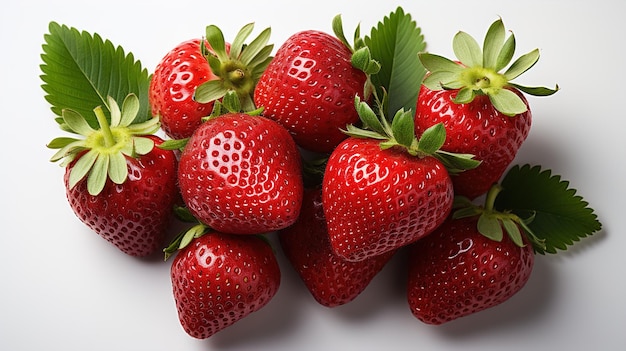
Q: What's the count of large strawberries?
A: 9